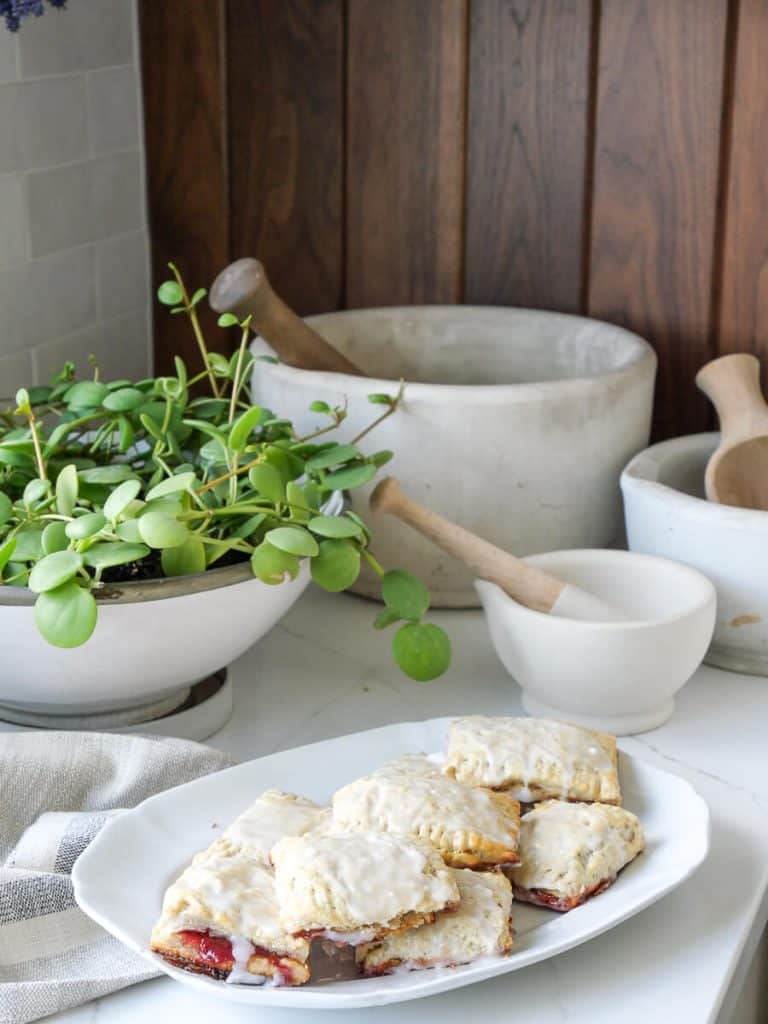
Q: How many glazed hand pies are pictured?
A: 8